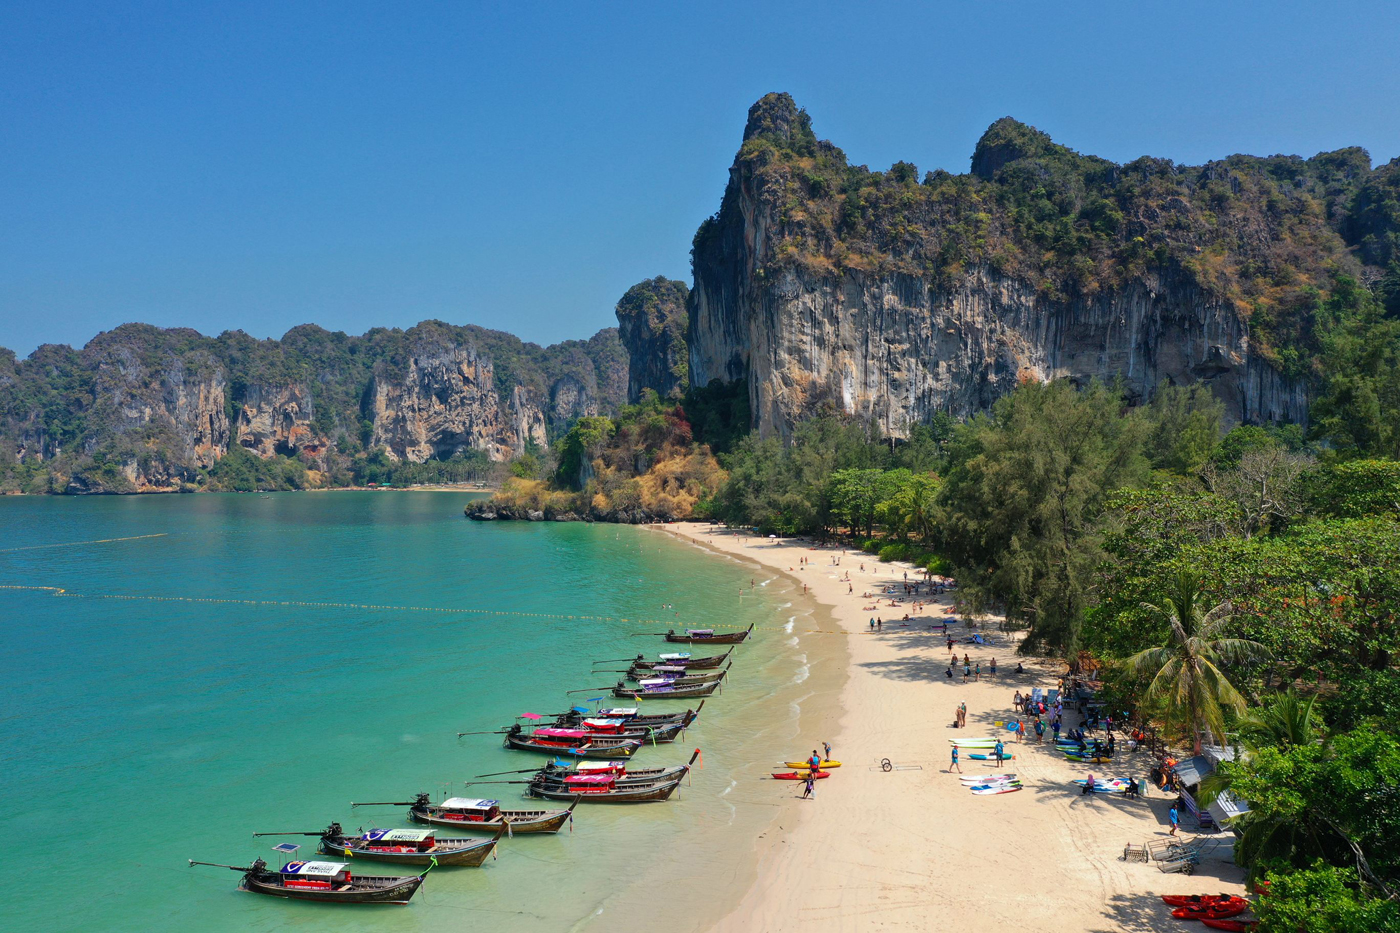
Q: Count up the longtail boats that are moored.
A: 12